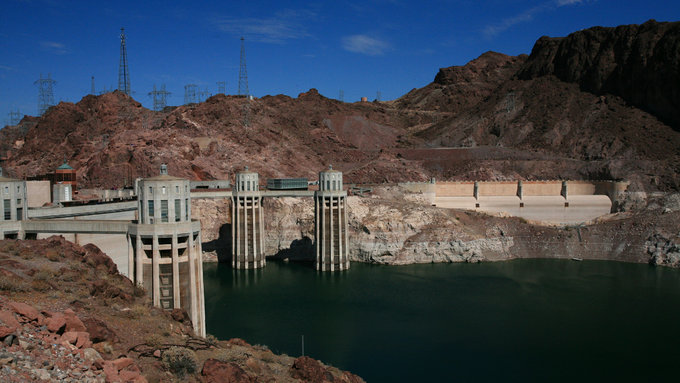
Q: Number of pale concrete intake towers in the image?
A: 4